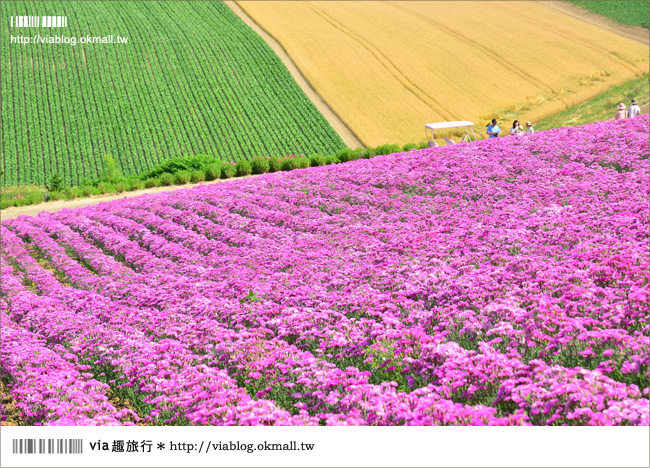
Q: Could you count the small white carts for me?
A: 1